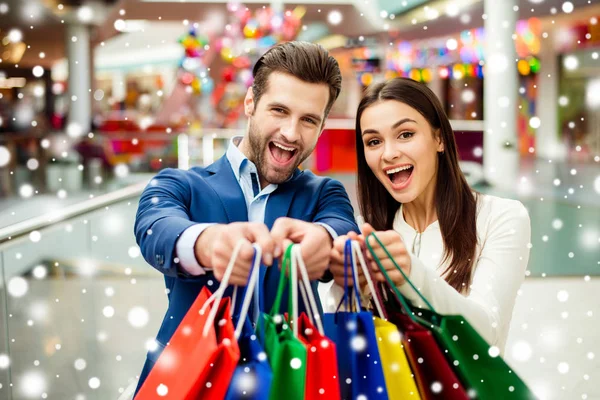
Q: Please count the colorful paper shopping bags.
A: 8